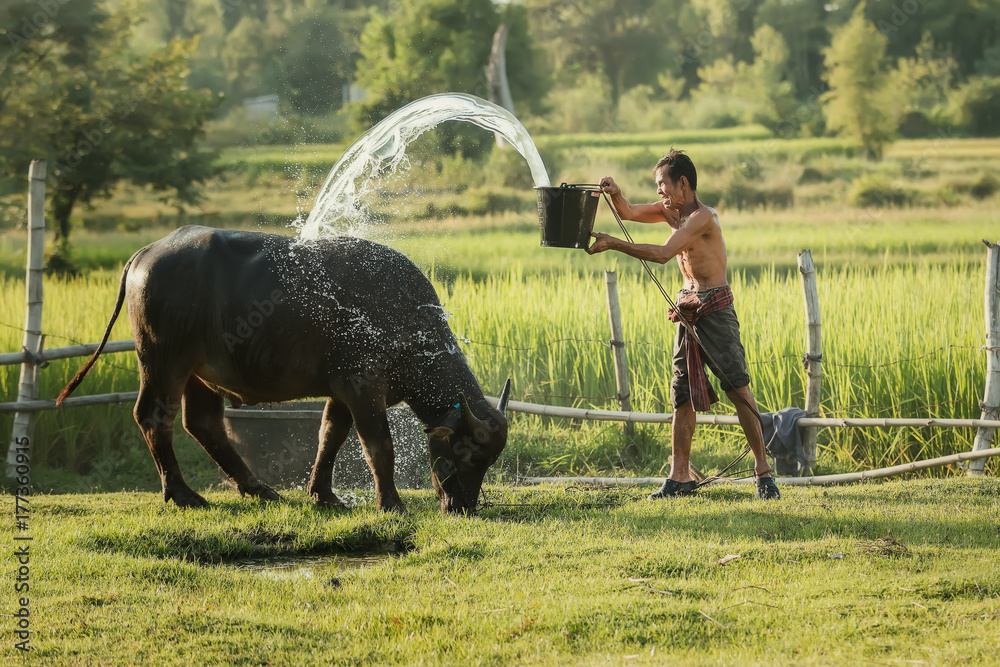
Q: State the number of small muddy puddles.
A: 1